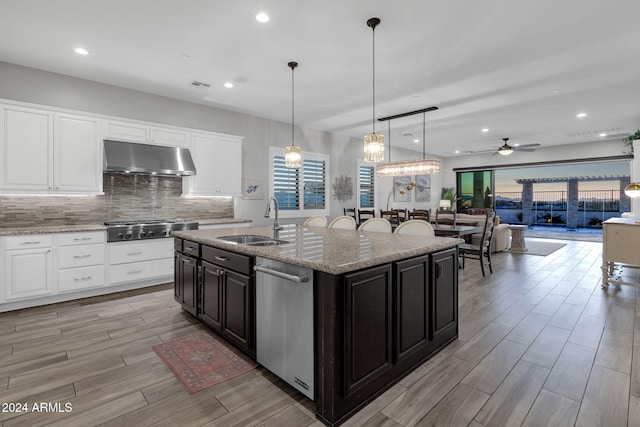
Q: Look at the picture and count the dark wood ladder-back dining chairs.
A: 8